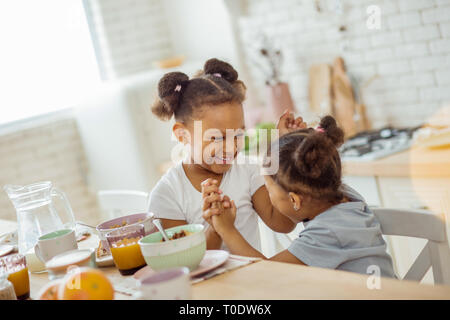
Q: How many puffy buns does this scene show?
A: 4